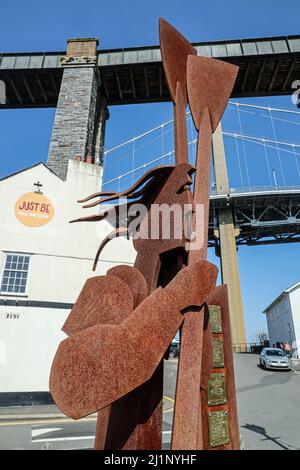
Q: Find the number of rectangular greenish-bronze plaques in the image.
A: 4